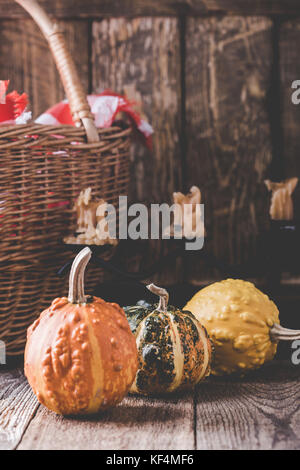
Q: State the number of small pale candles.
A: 3